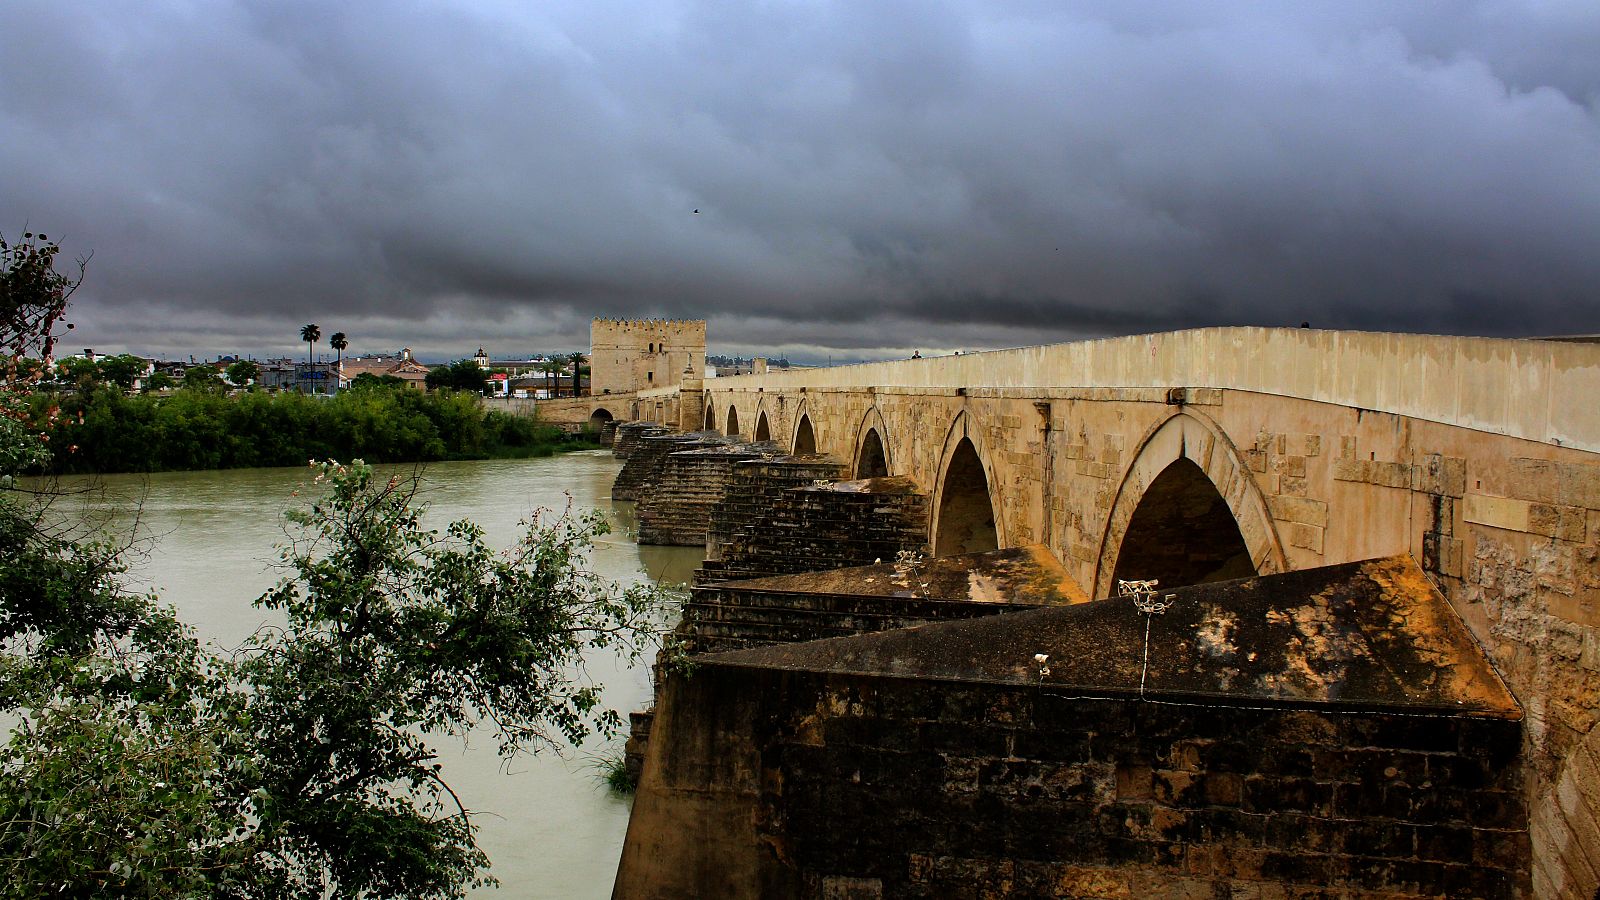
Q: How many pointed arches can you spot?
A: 7